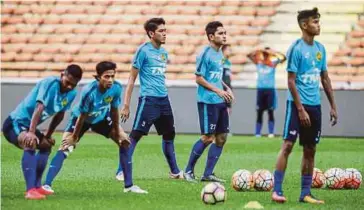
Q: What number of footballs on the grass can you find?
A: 6